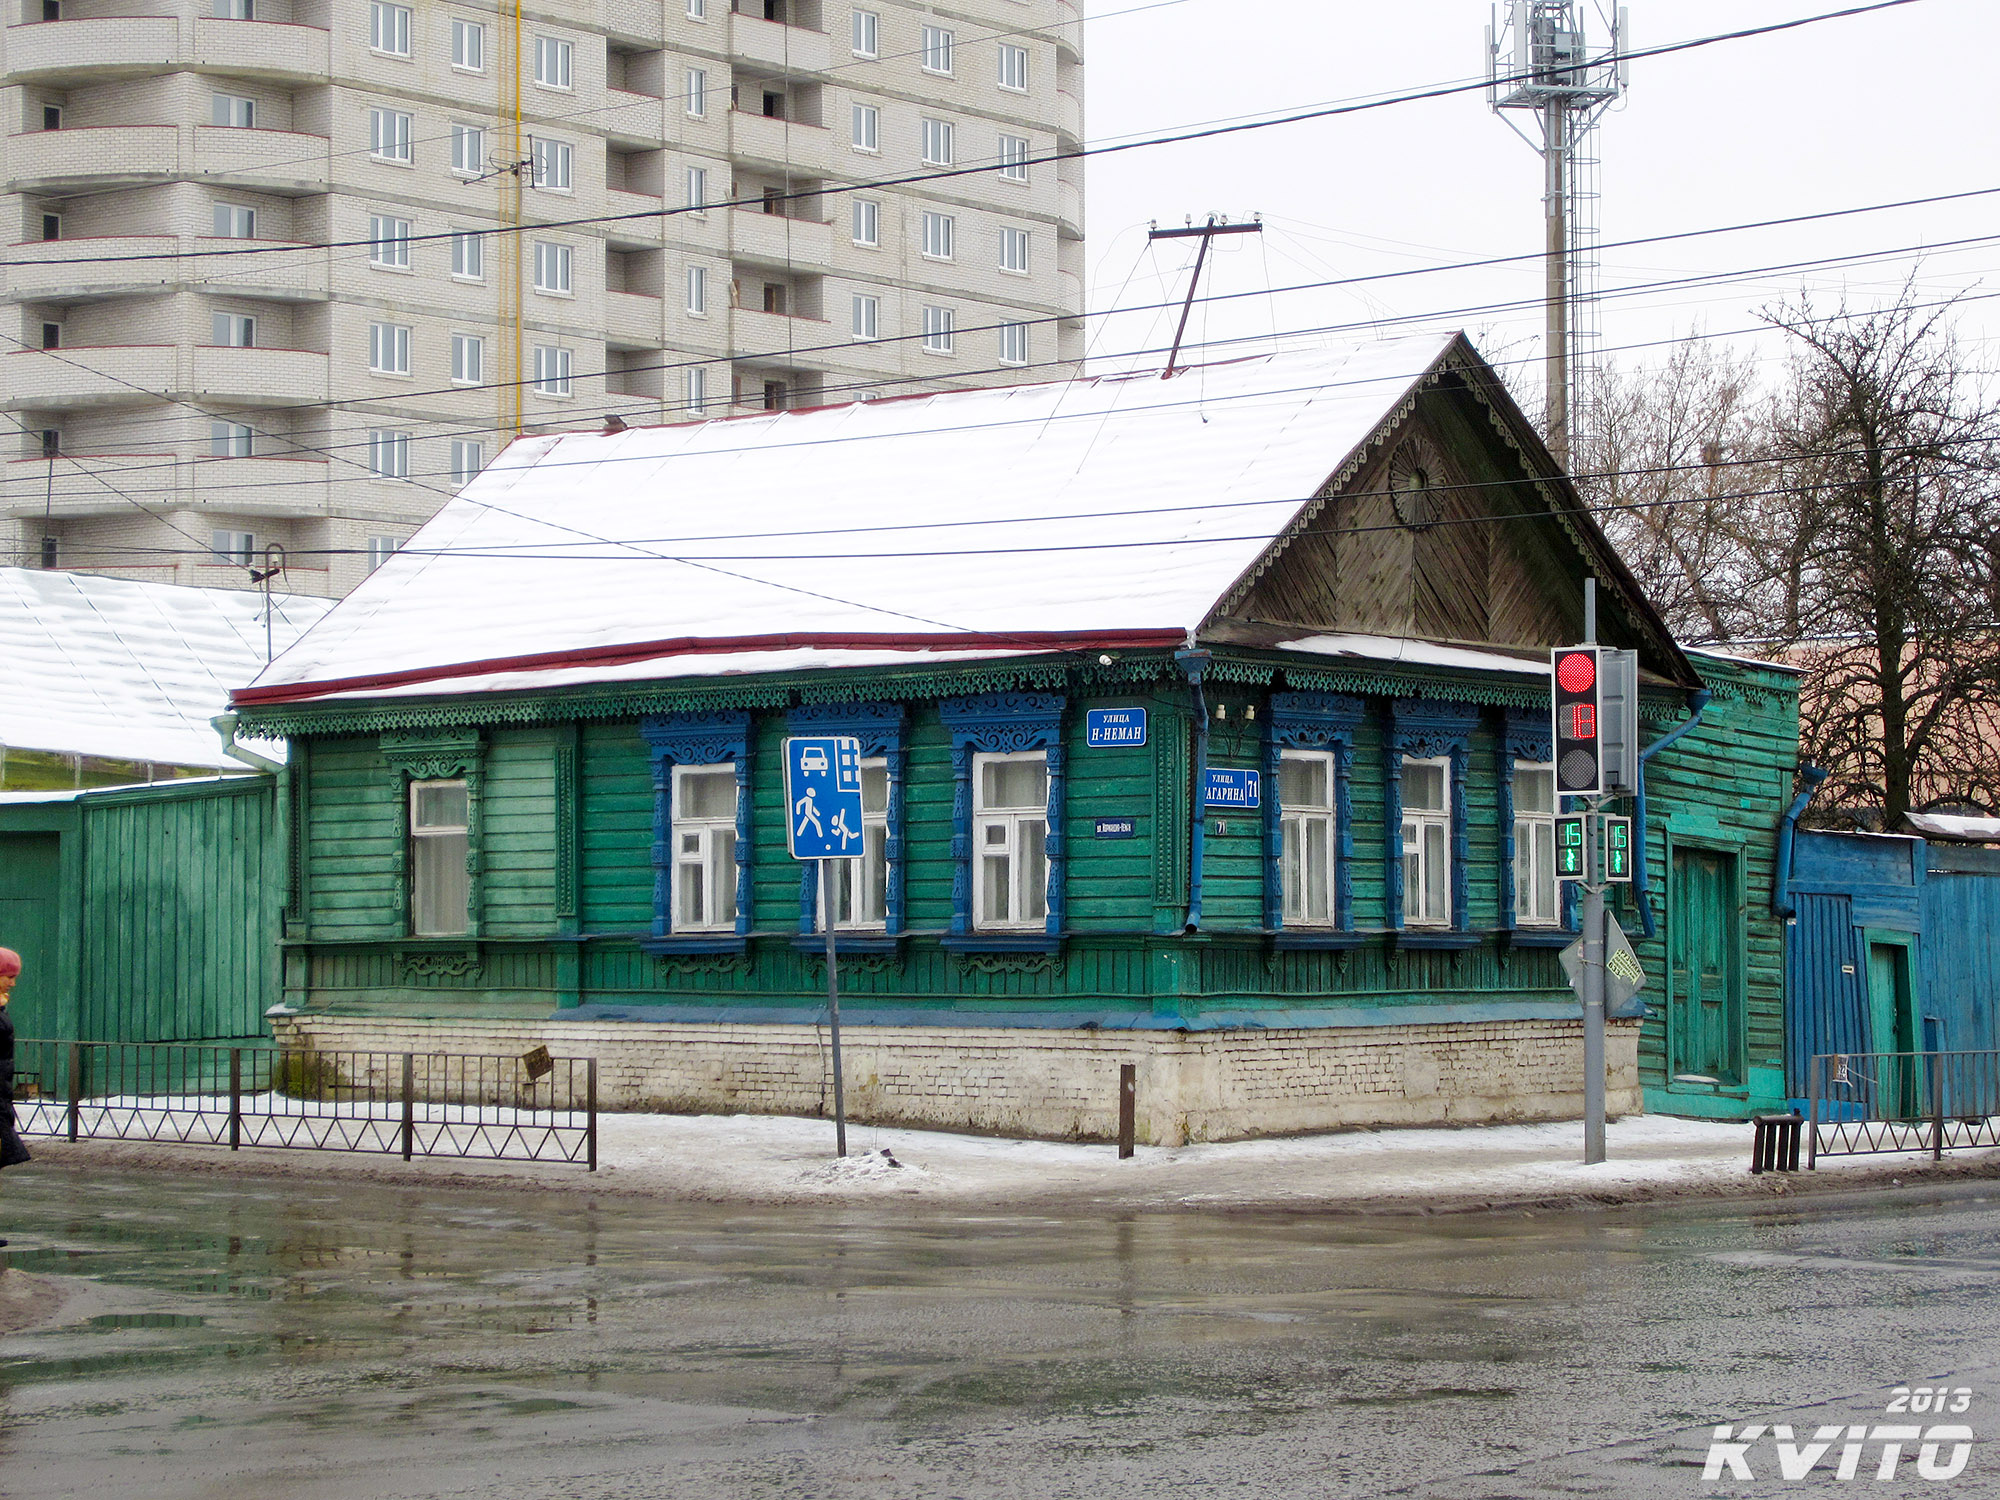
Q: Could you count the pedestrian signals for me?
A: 2